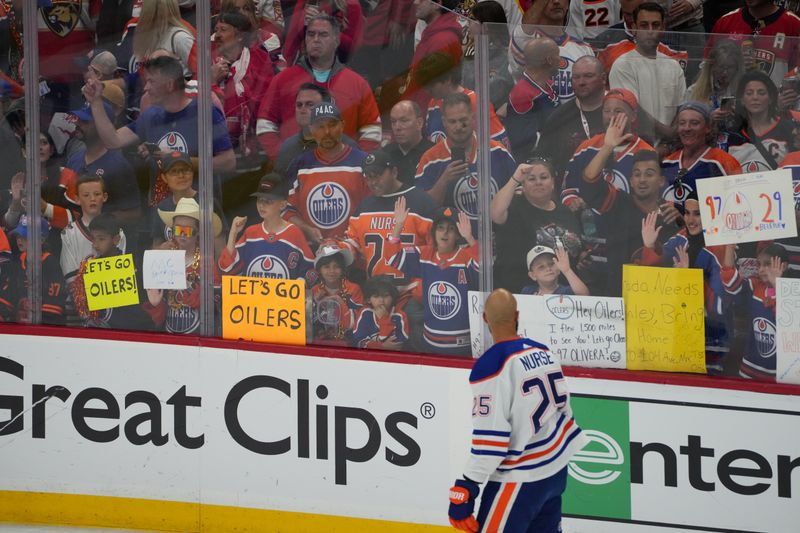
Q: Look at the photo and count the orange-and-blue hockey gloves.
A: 1